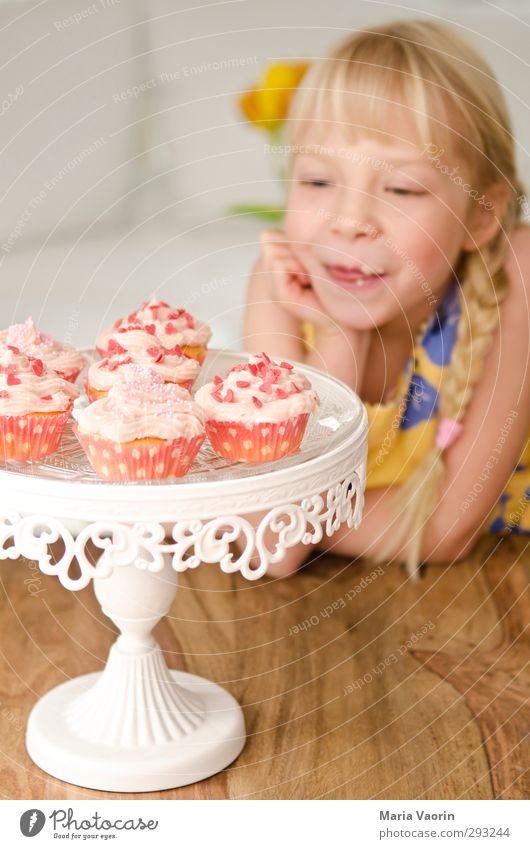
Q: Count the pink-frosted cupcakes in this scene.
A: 6